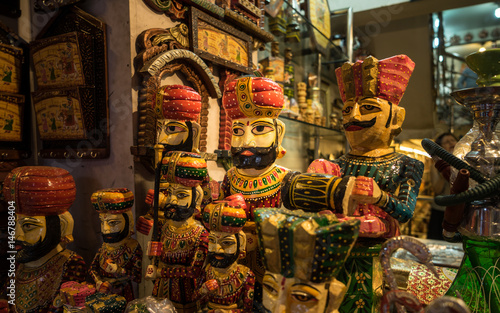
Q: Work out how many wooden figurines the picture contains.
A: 8